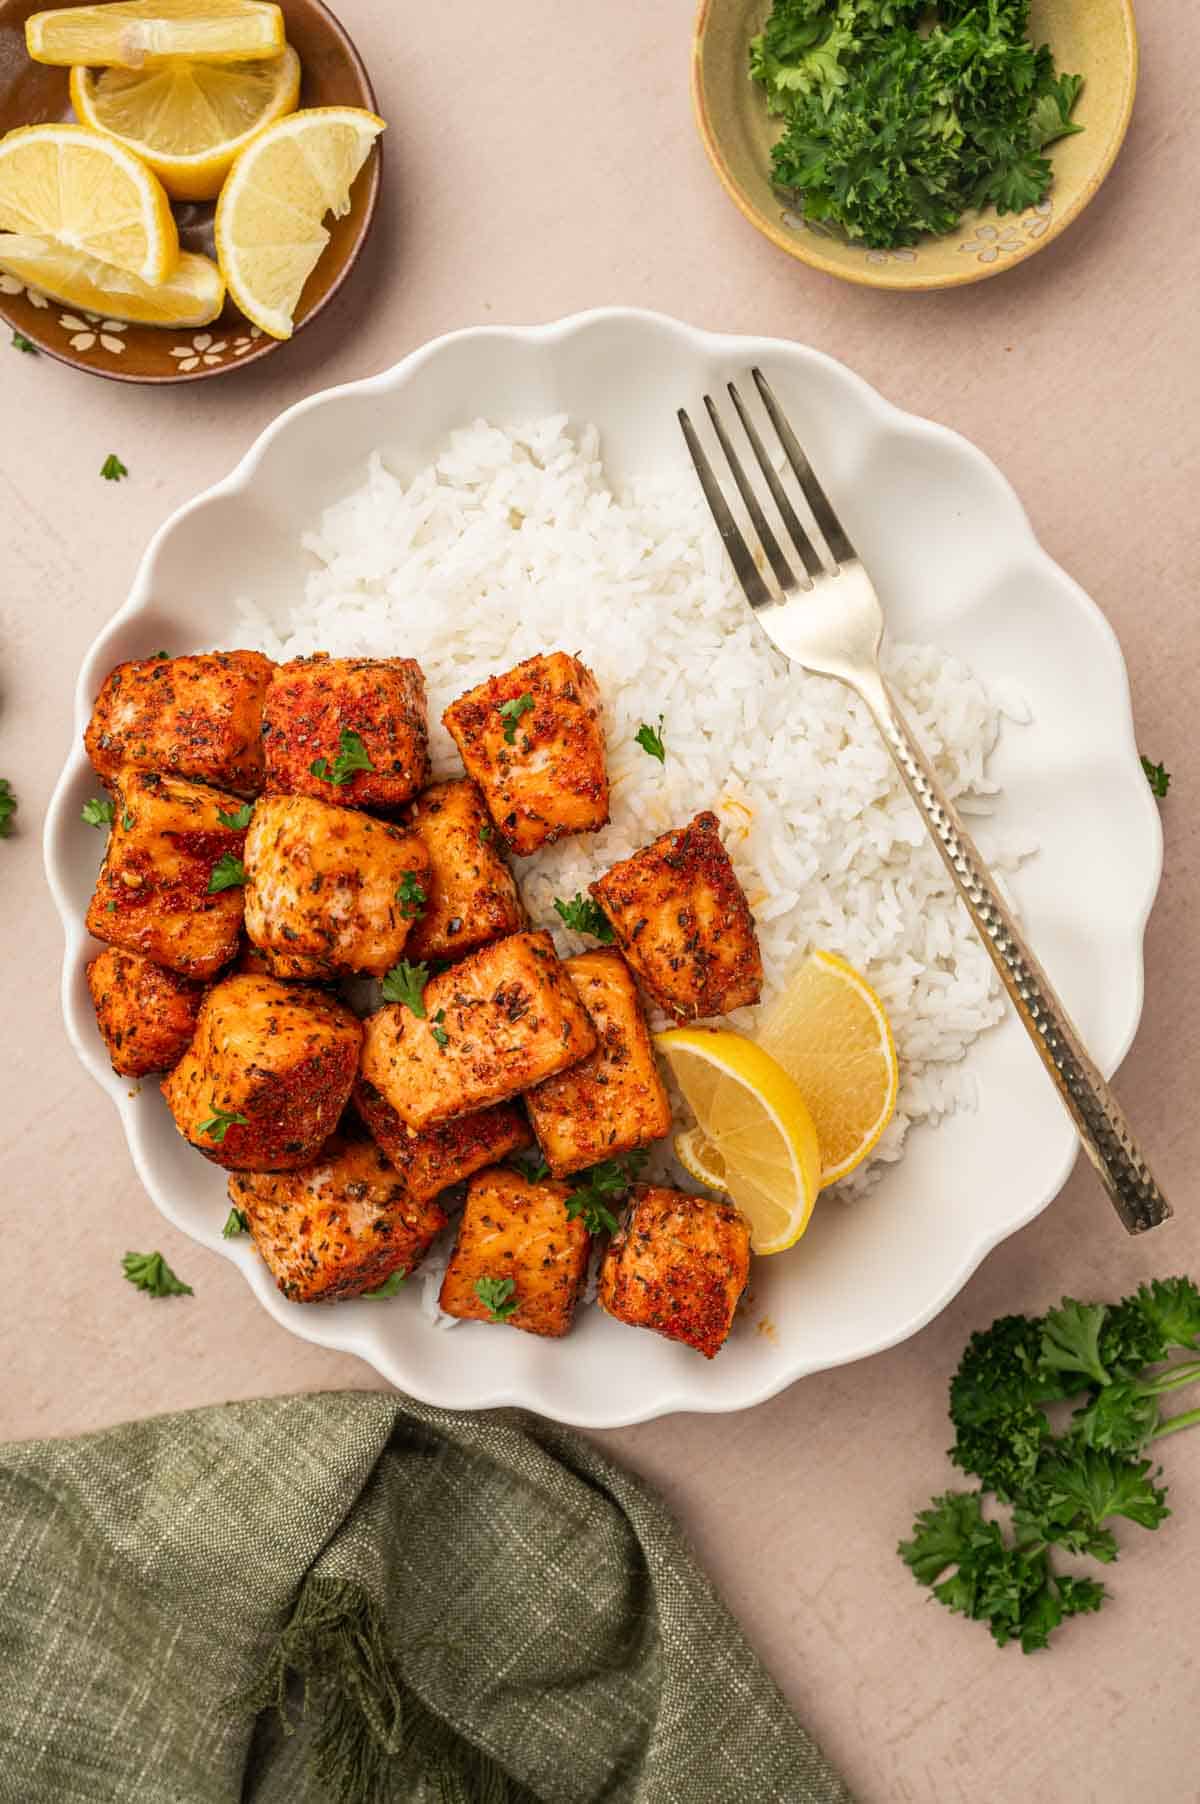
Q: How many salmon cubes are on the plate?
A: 15